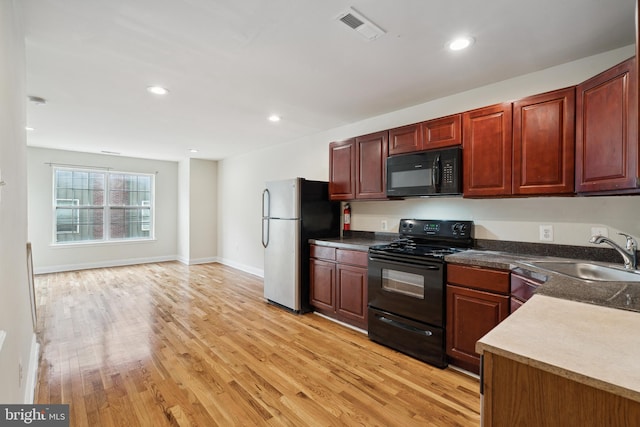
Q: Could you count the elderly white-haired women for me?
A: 0